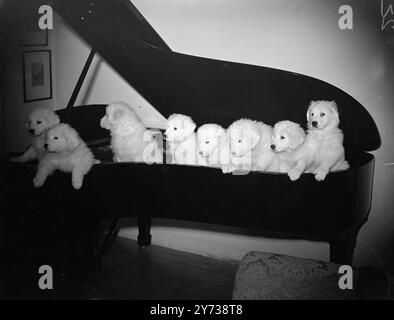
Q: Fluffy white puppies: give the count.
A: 8